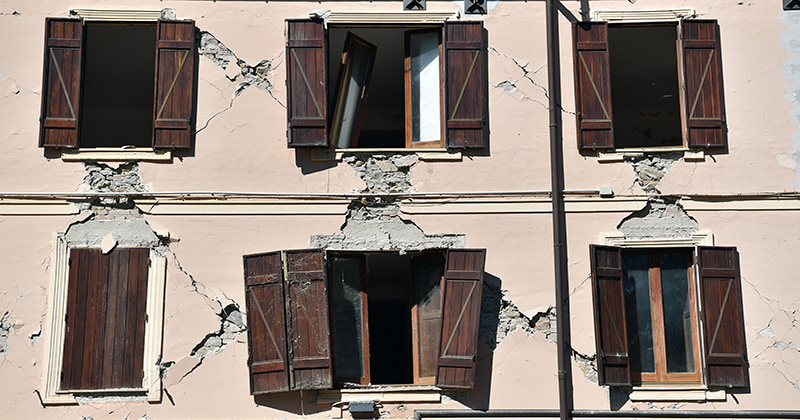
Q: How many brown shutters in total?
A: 13